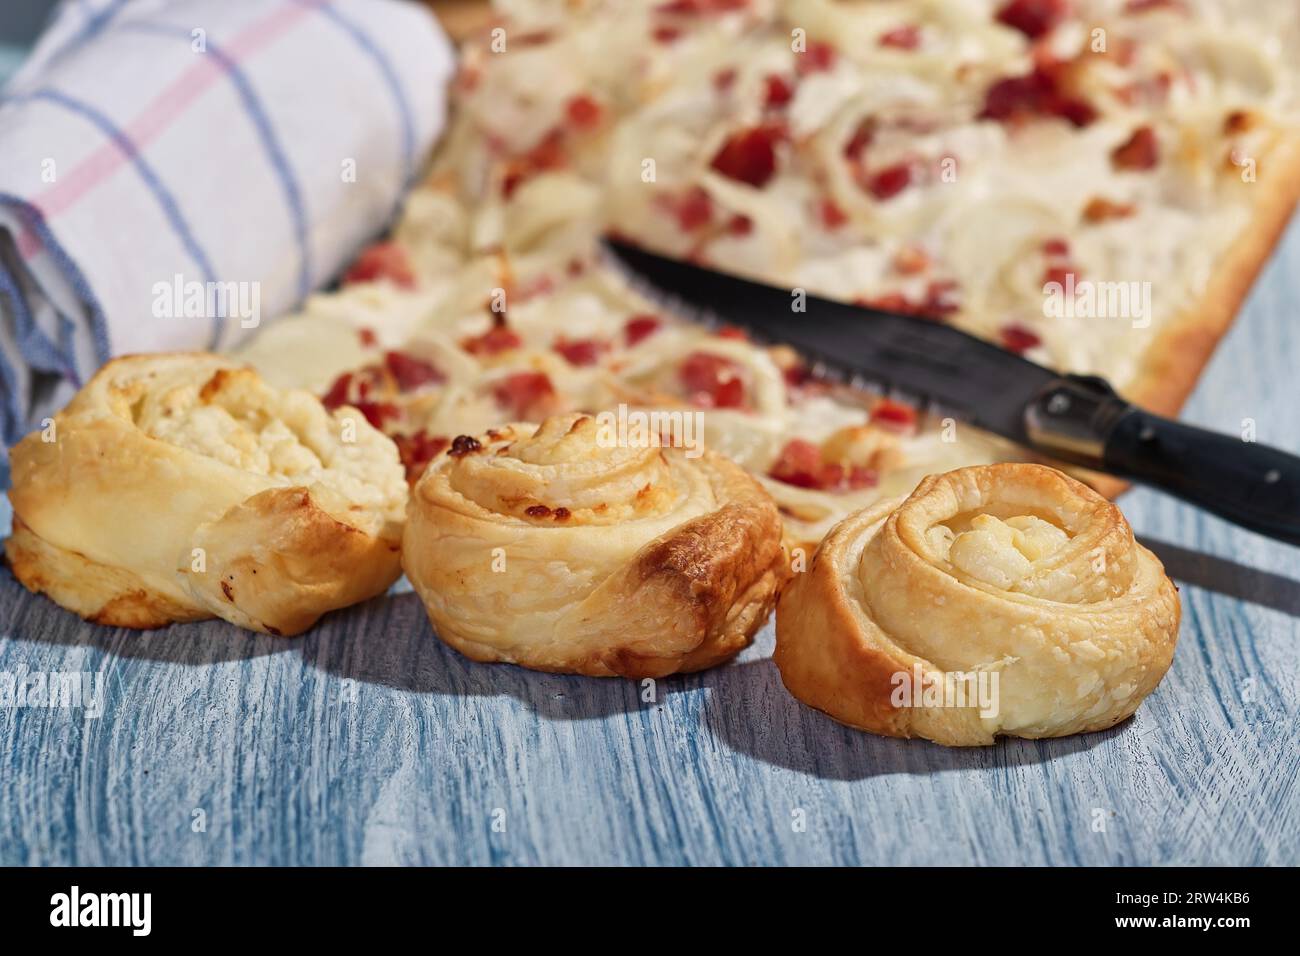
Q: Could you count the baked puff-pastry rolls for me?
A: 3